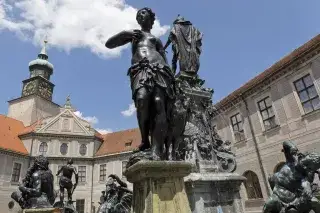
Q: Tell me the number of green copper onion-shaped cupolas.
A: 1